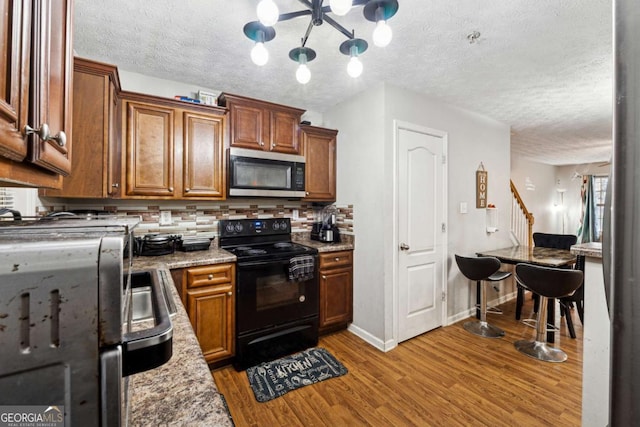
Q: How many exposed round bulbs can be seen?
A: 6